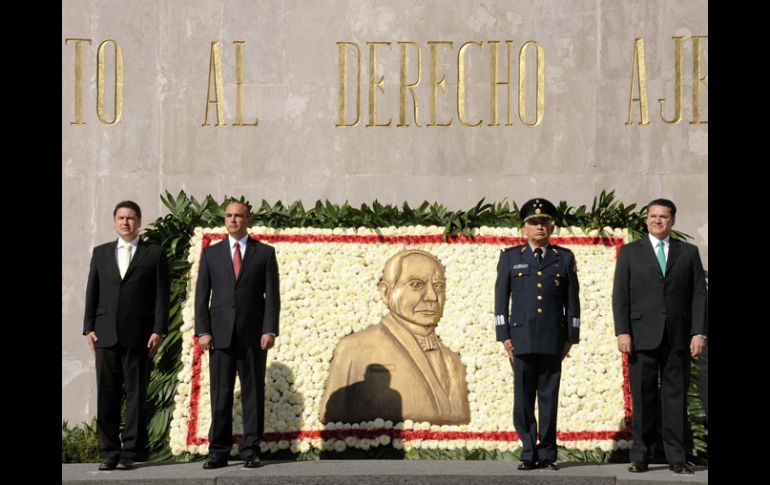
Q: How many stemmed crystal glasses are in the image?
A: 0